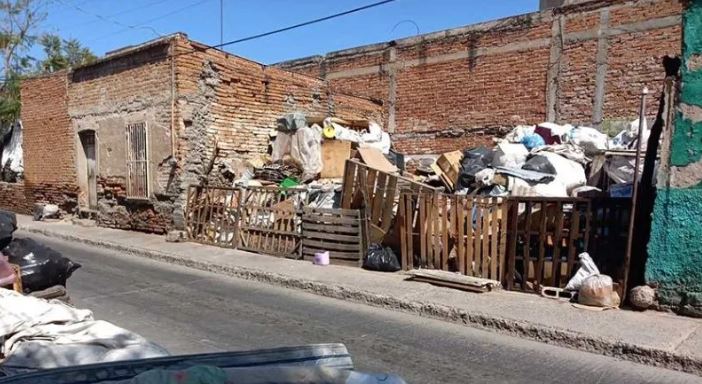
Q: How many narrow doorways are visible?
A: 1